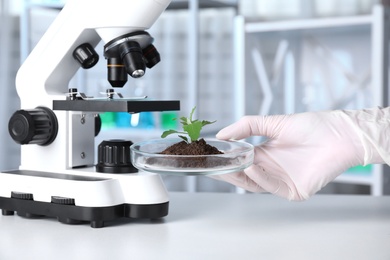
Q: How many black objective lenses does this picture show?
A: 3